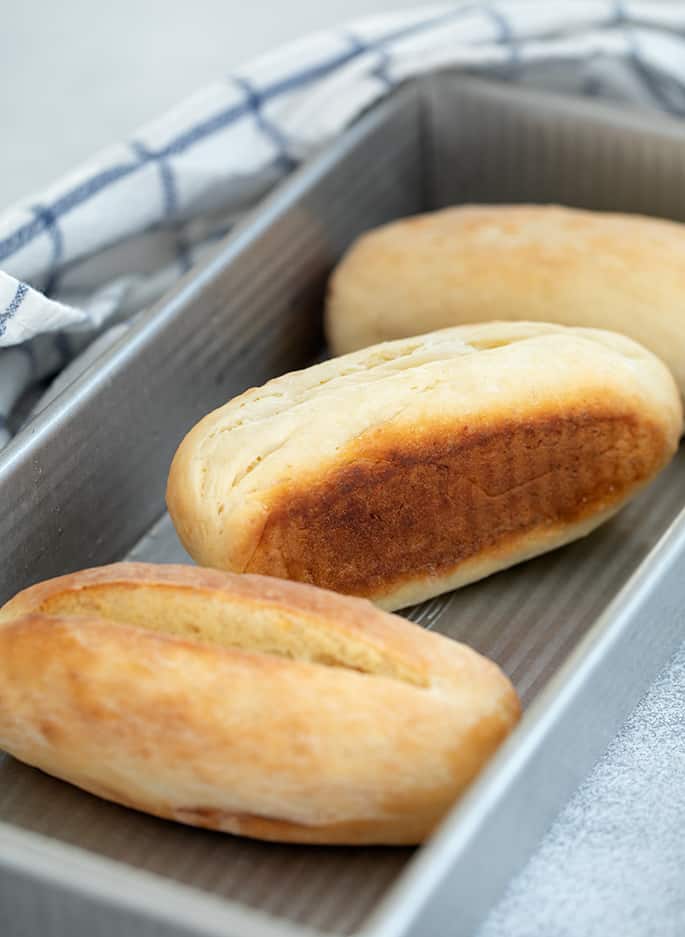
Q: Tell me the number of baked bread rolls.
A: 3